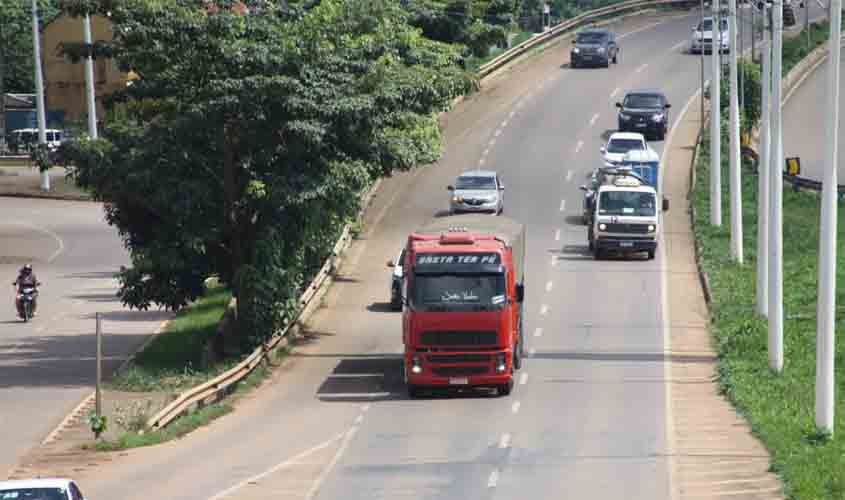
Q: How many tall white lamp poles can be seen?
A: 7